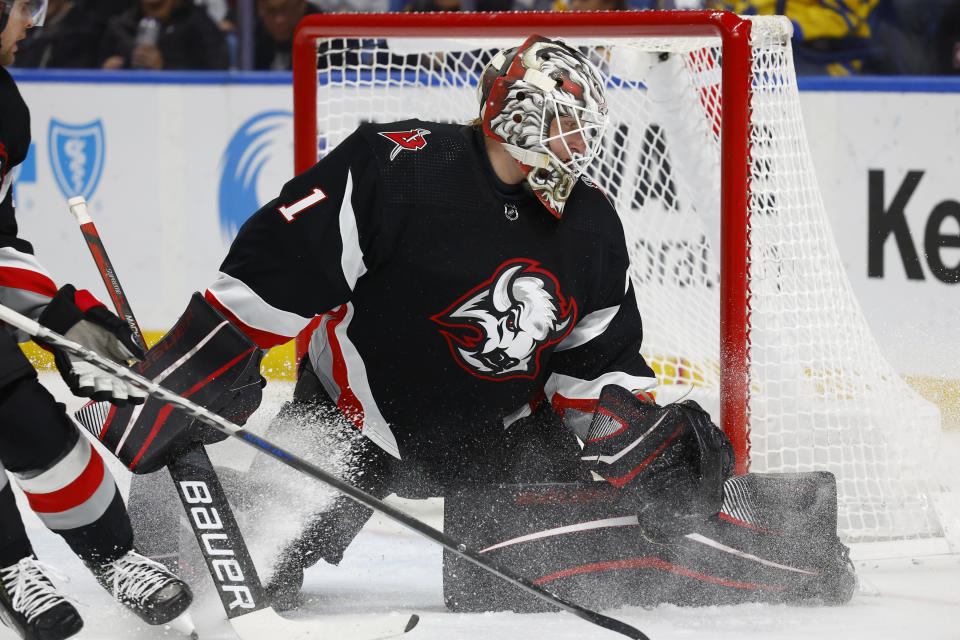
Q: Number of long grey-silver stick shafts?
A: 1